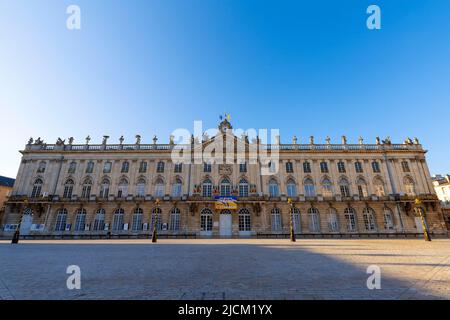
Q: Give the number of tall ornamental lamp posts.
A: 4